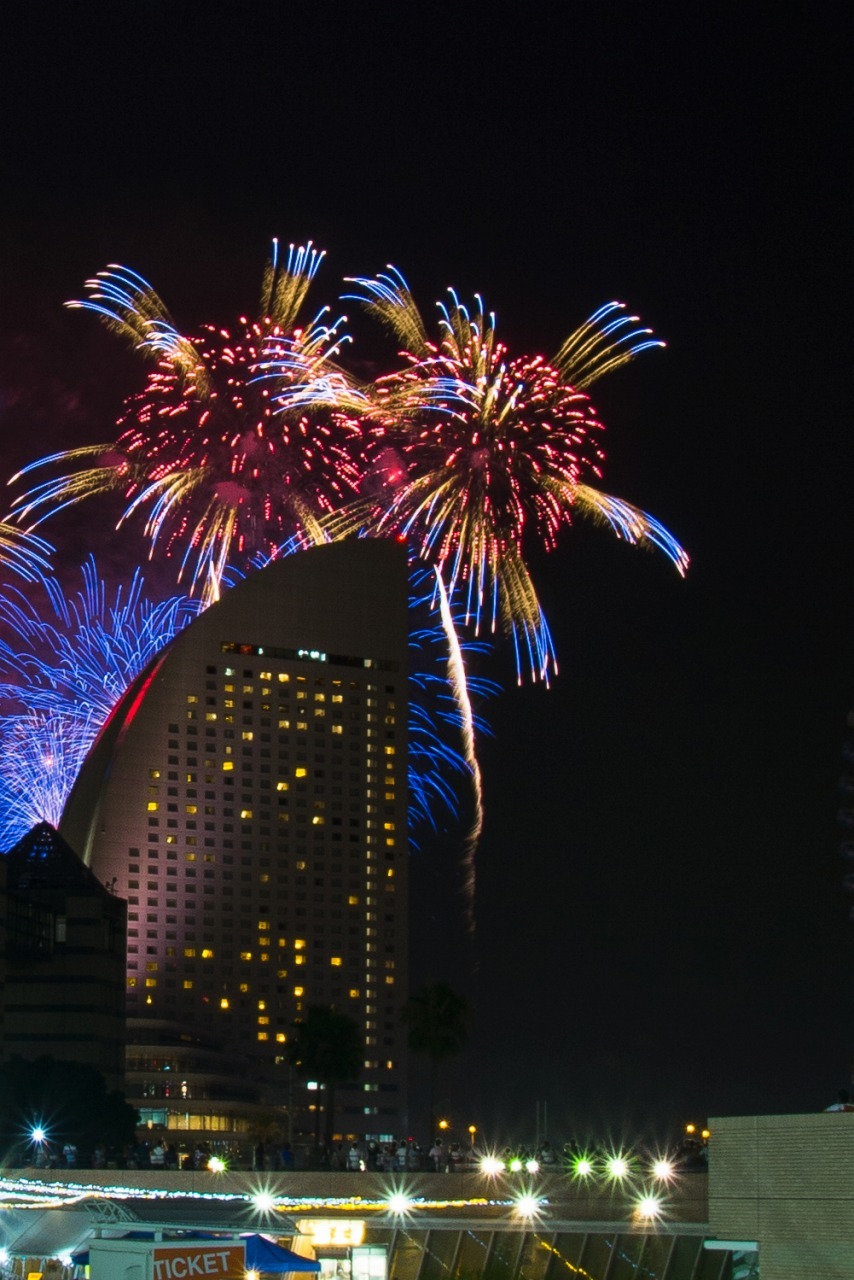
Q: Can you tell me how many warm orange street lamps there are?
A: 4